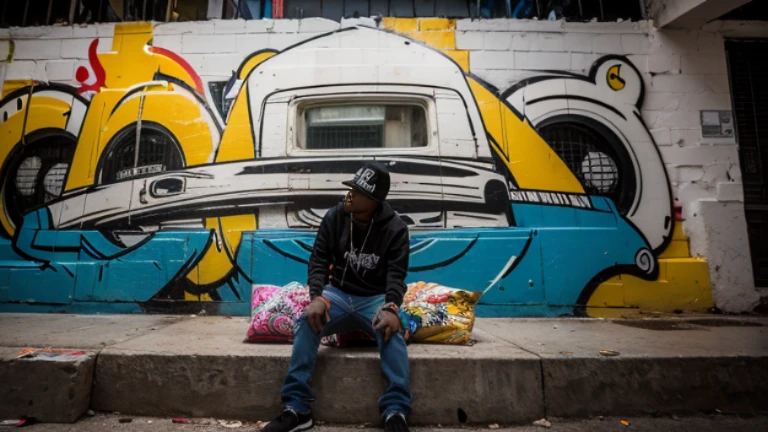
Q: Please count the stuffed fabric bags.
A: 2